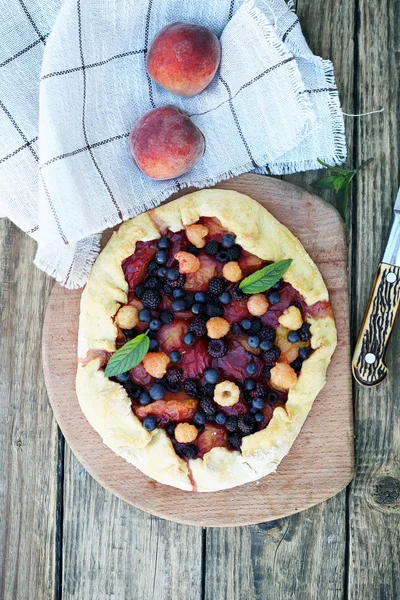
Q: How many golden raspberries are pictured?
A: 11